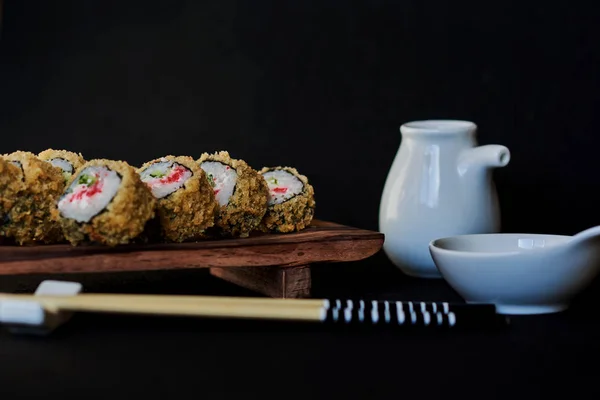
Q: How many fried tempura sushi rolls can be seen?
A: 7